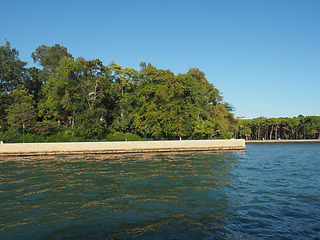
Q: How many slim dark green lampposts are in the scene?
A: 3